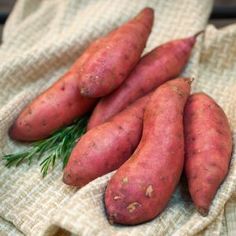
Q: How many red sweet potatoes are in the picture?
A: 6